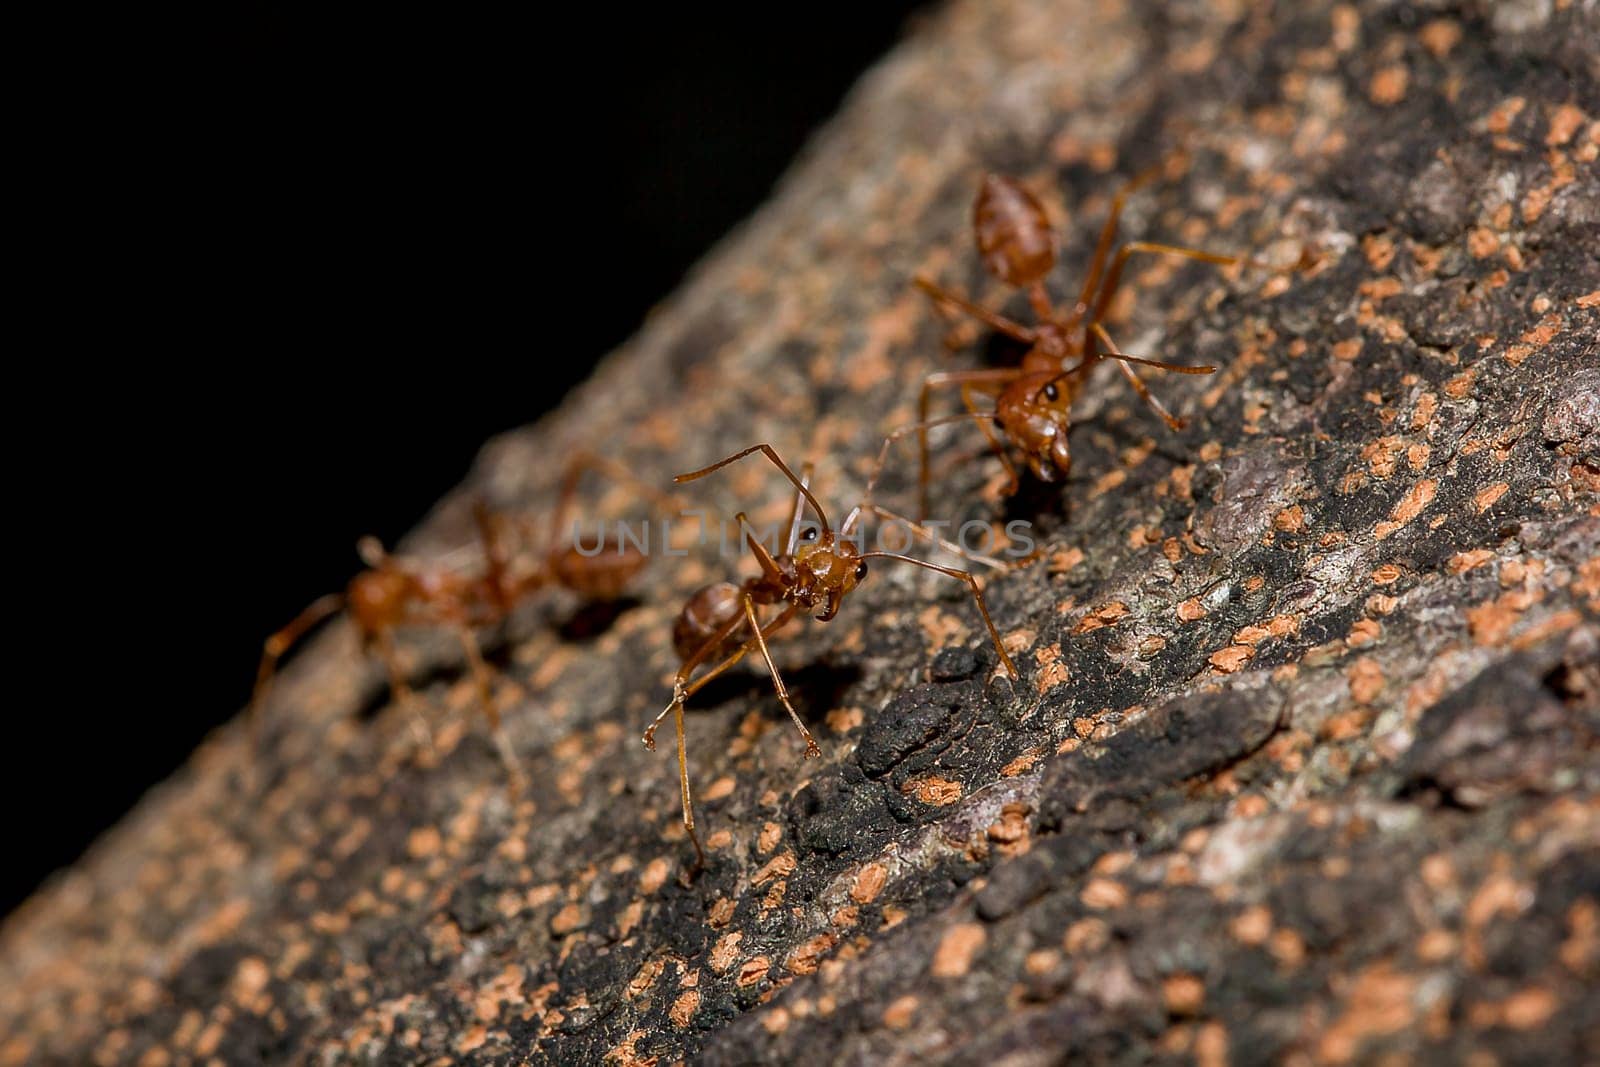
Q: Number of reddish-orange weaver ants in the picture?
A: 3